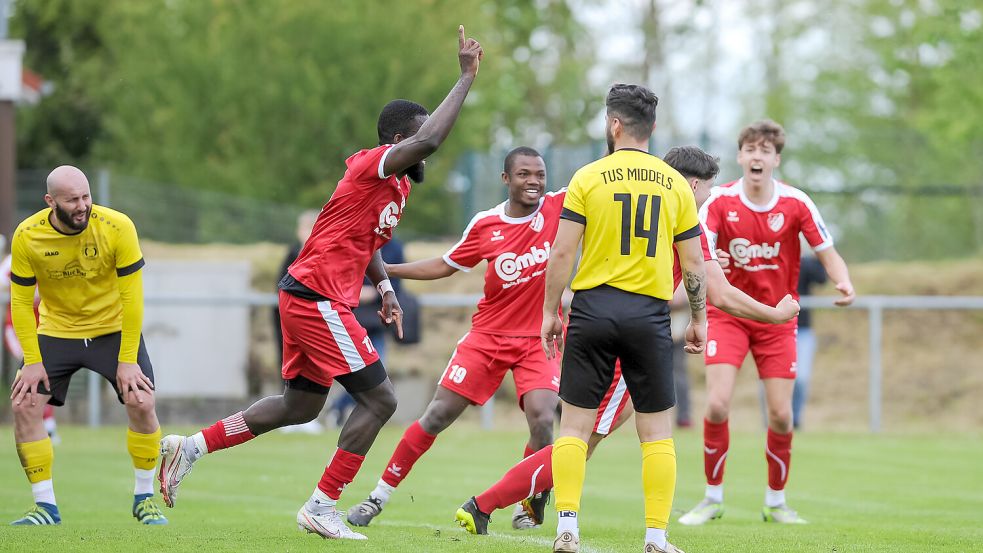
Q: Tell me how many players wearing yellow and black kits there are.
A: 2